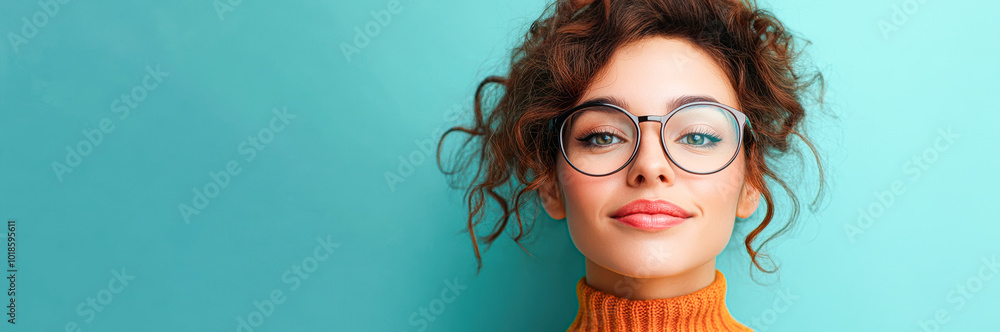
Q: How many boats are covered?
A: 0